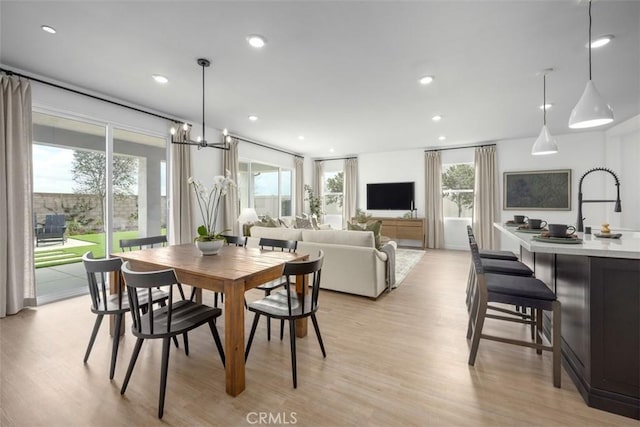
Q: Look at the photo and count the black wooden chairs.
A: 6